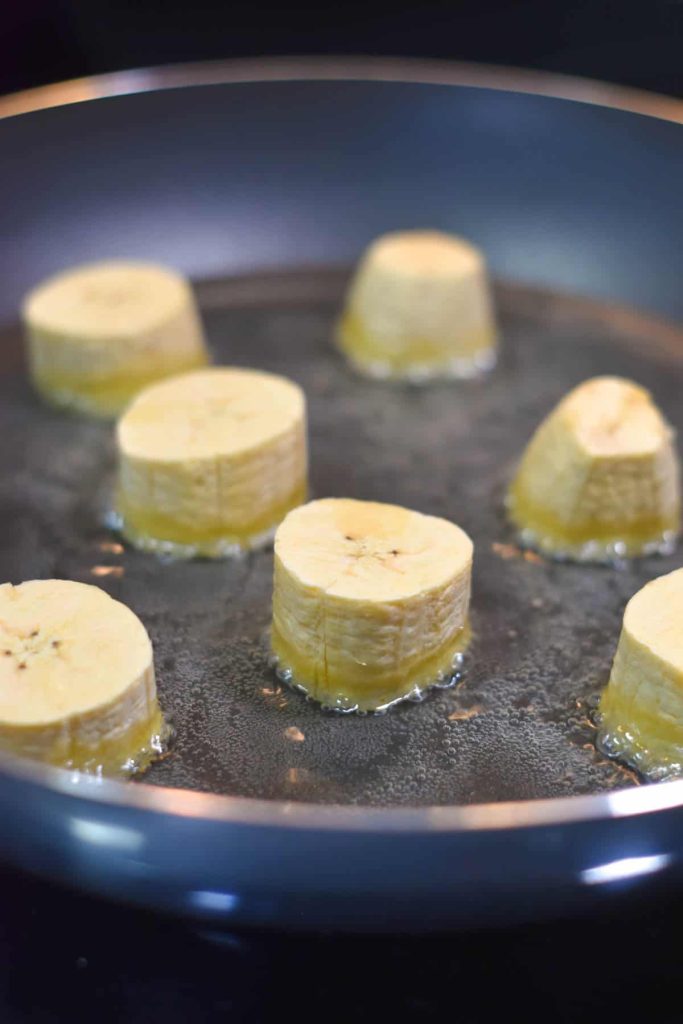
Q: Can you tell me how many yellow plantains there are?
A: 7